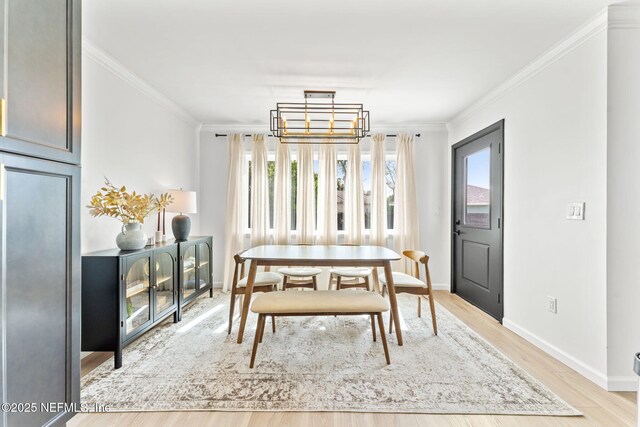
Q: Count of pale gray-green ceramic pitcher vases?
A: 1